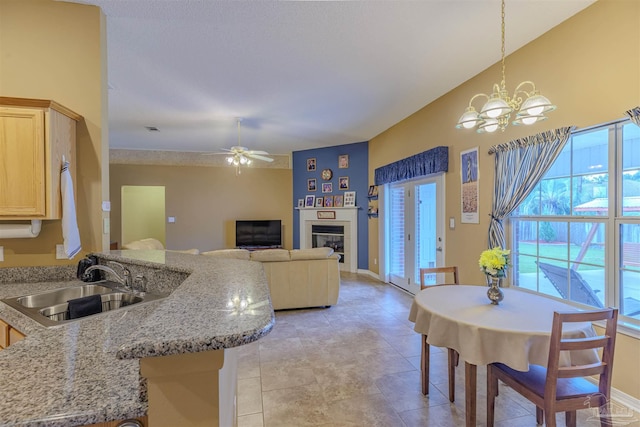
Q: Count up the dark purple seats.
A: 1